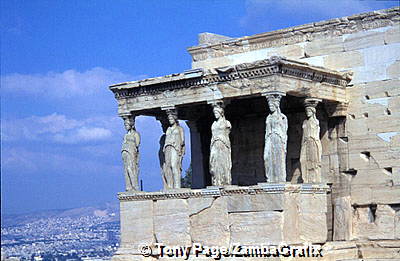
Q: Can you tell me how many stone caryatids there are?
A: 5